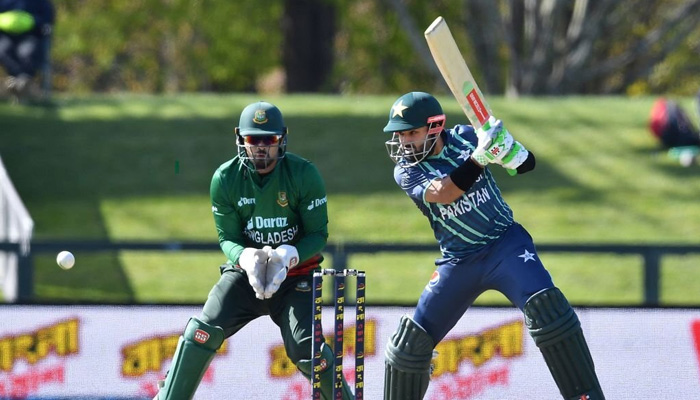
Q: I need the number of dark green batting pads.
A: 2